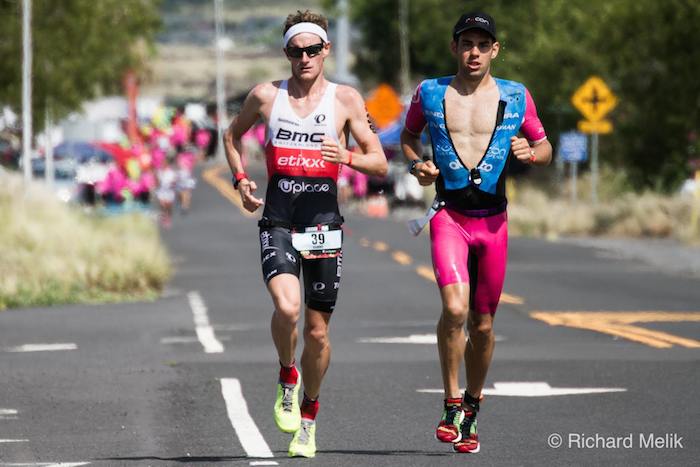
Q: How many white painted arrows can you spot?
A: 2